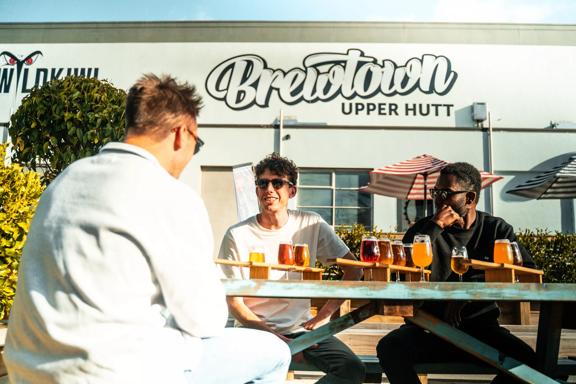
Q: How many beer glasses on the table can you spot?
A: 11